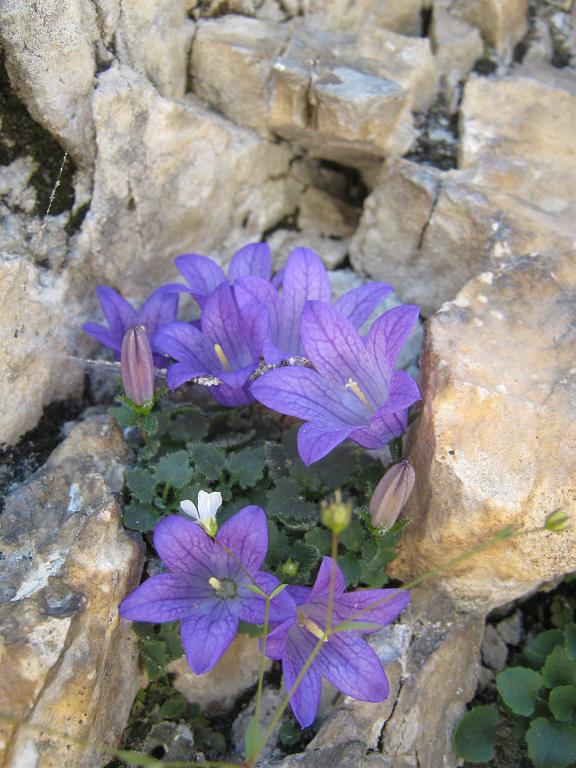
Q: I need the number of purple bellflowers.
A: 7